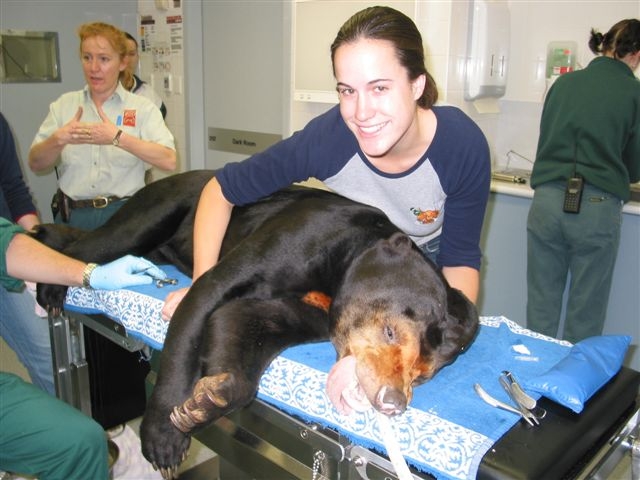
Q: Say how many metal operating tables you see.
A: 1